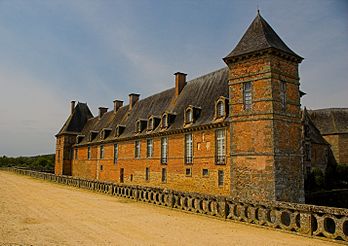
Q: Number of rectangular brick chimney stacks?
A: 5